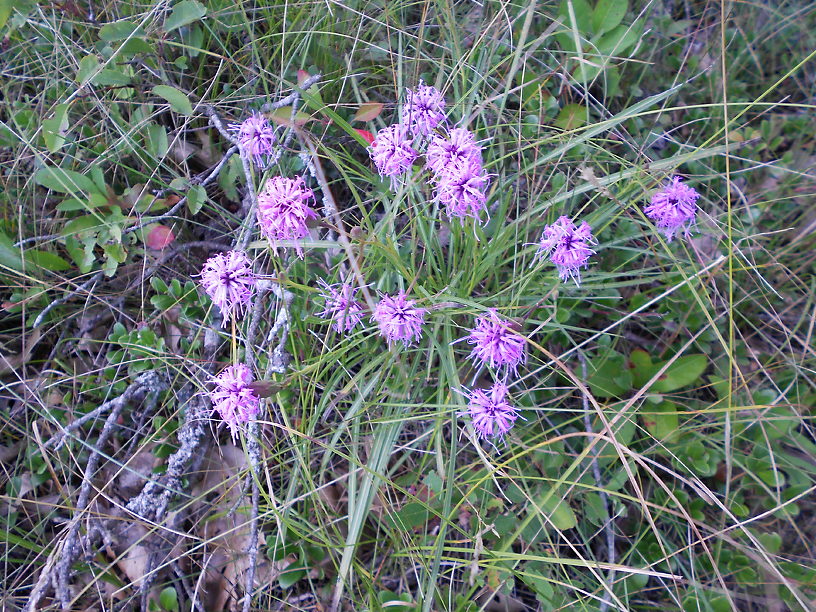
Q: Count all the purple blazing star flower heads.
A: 14